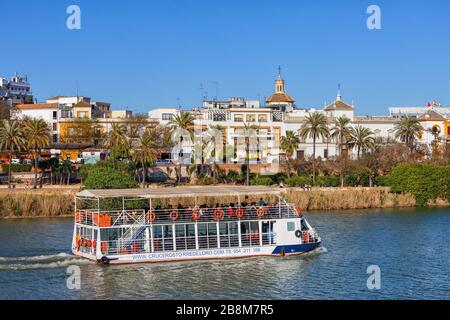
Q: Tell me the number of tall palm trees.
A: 12